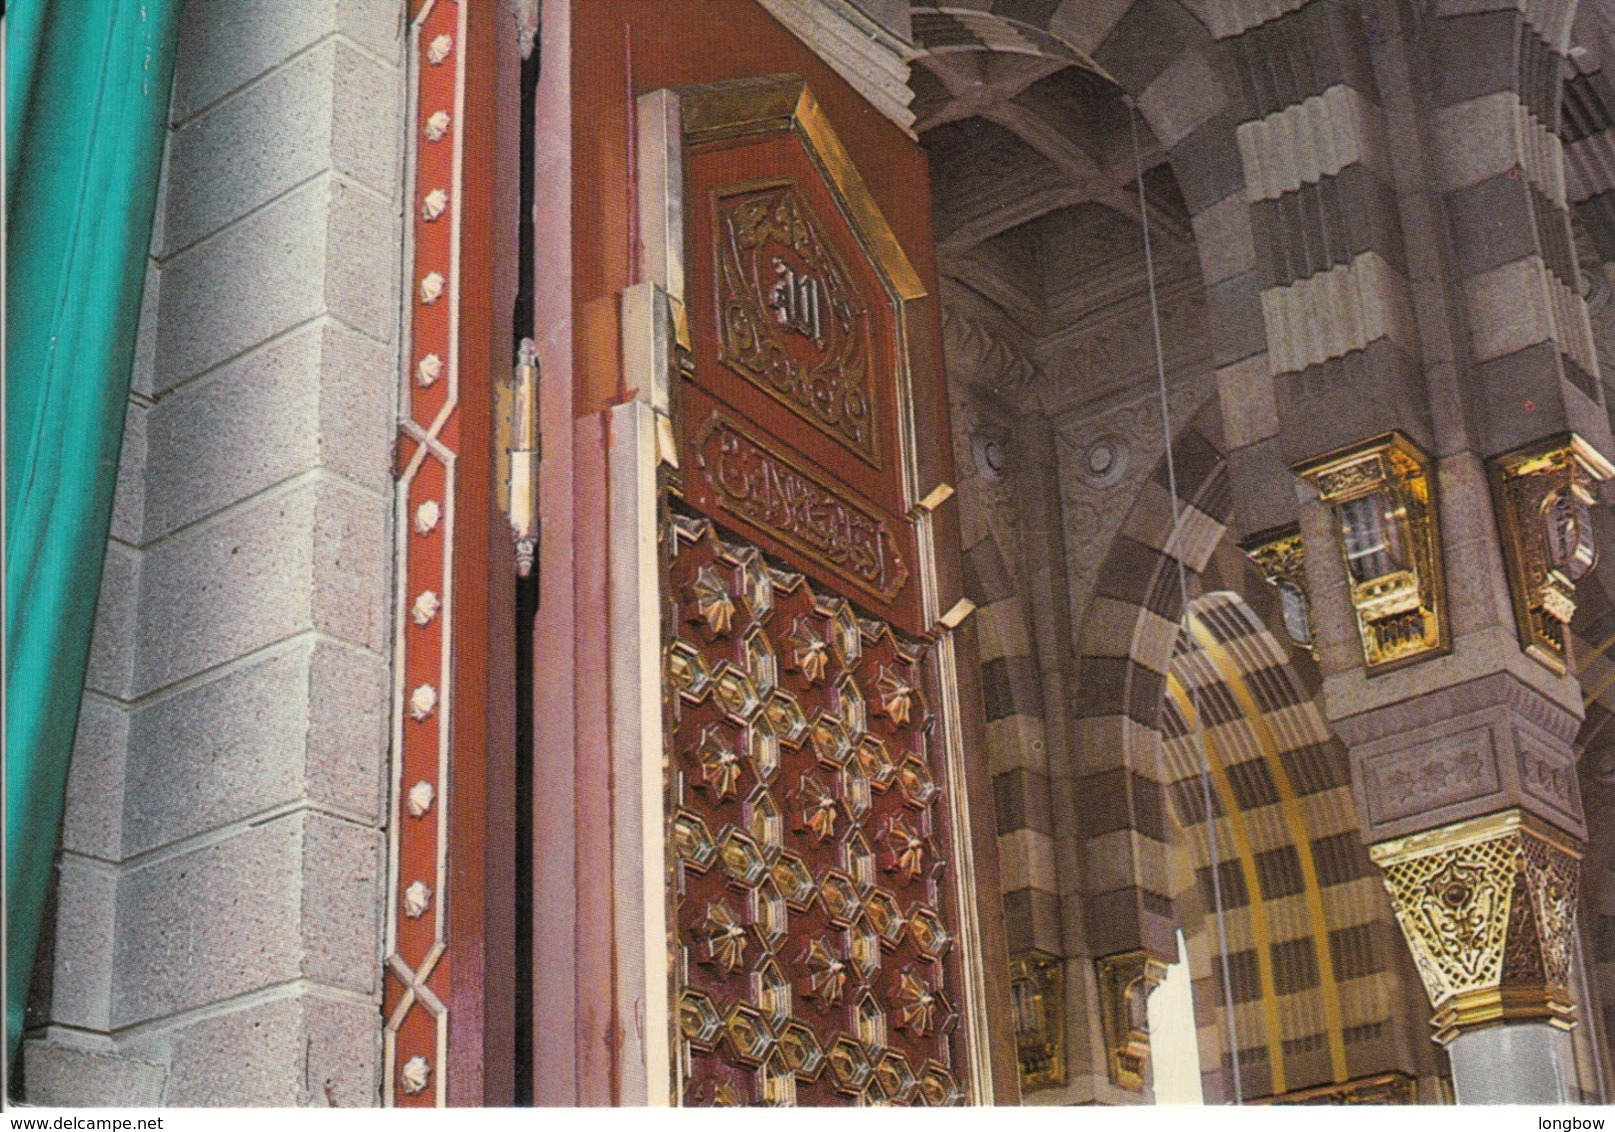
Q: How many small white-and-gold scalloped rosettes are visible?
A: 11